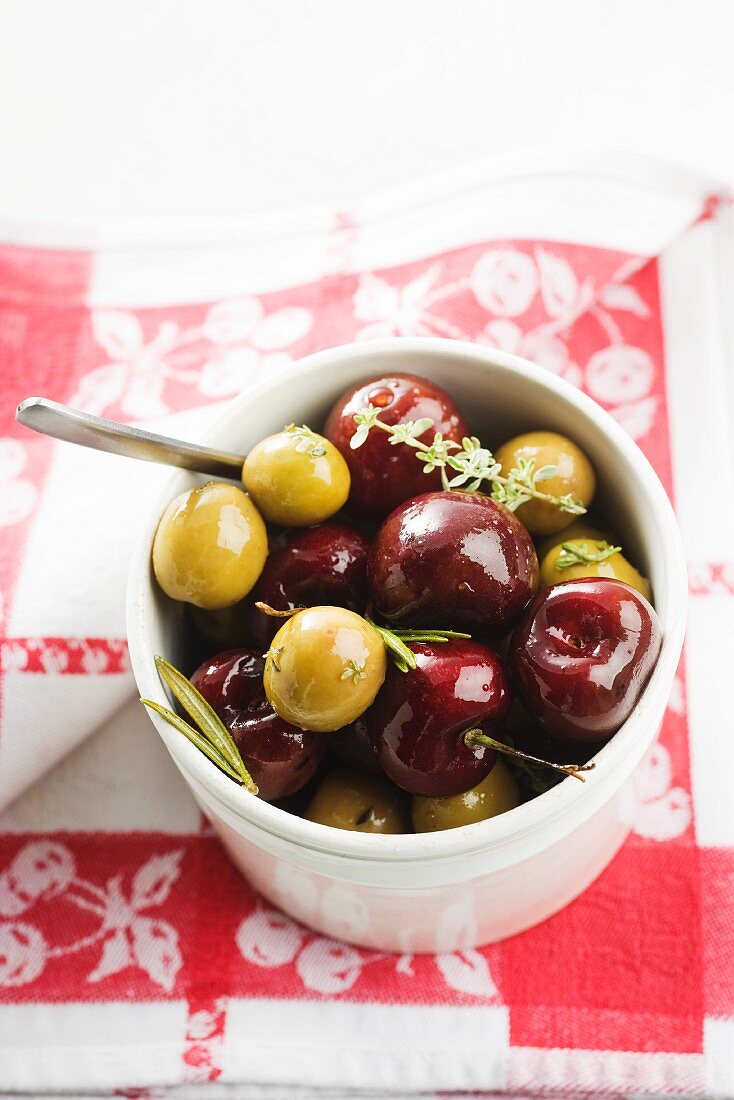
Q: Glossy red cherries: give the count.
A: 6